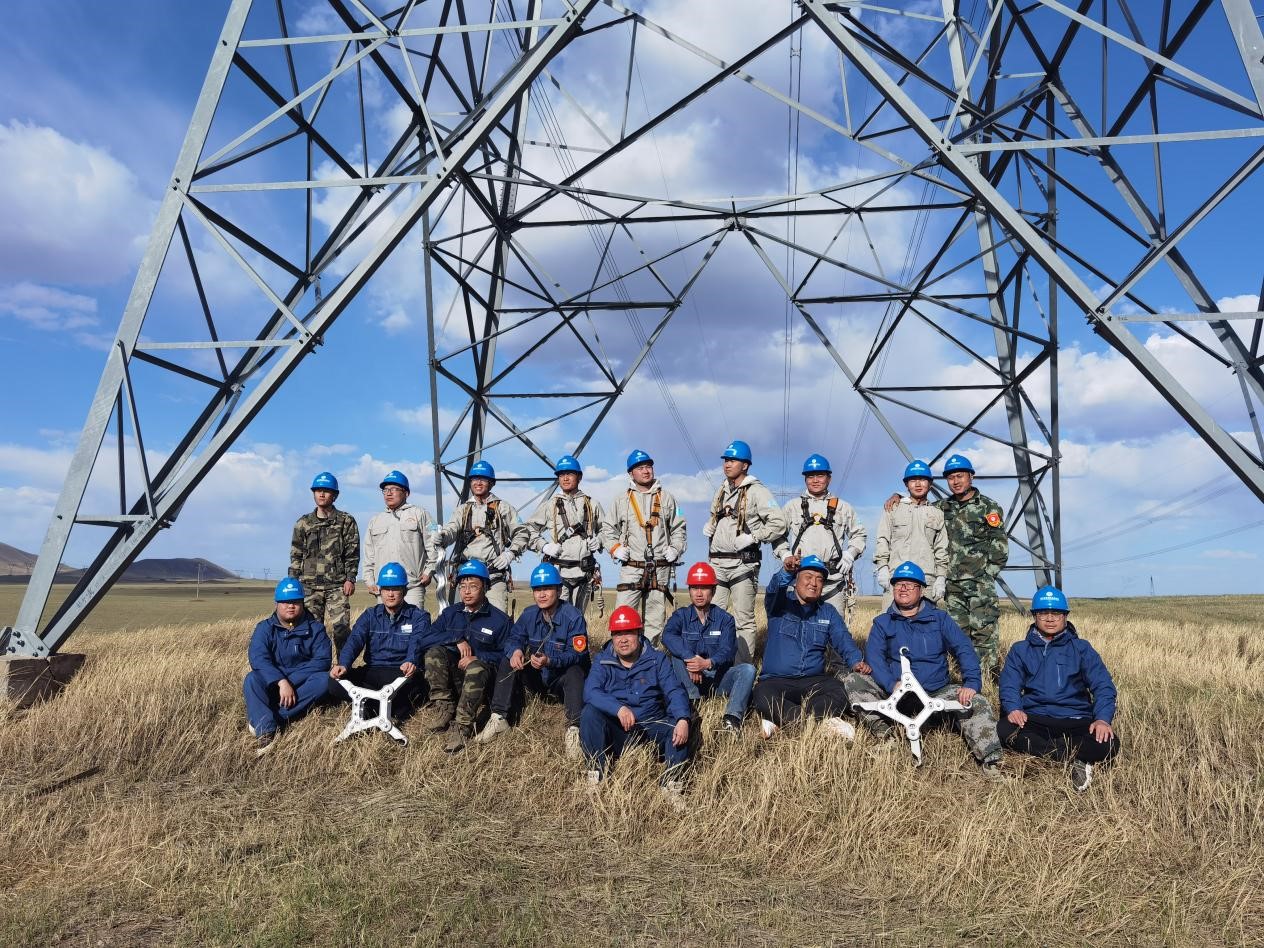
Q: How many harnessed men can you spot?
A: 5